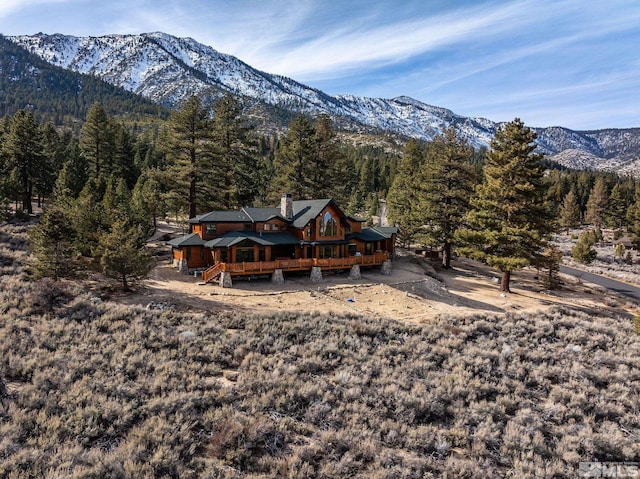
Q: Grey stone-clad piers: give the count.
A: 6